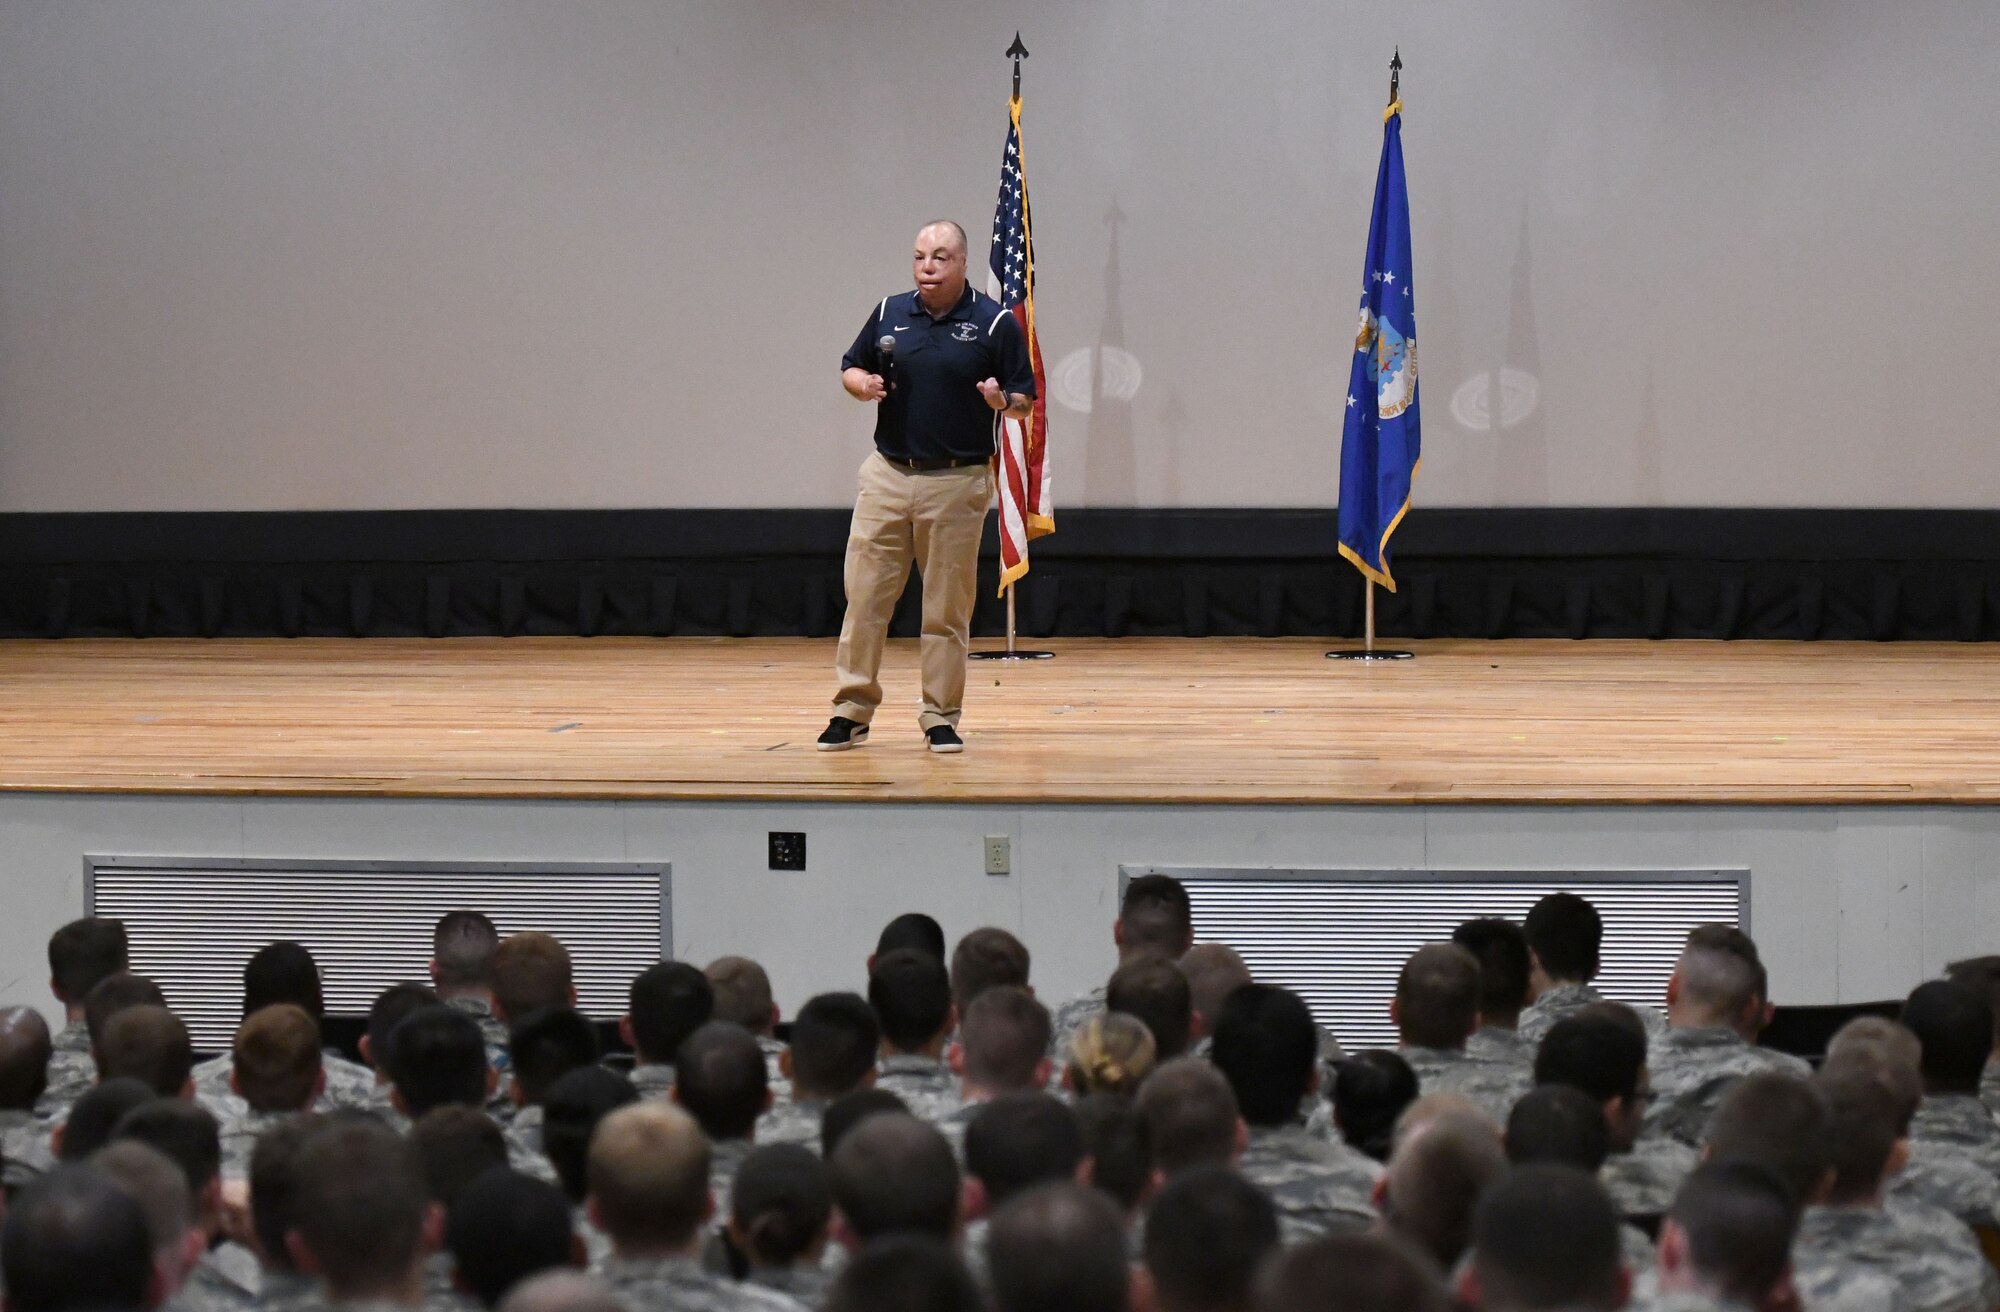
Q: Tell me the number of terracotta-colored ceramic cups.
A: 0